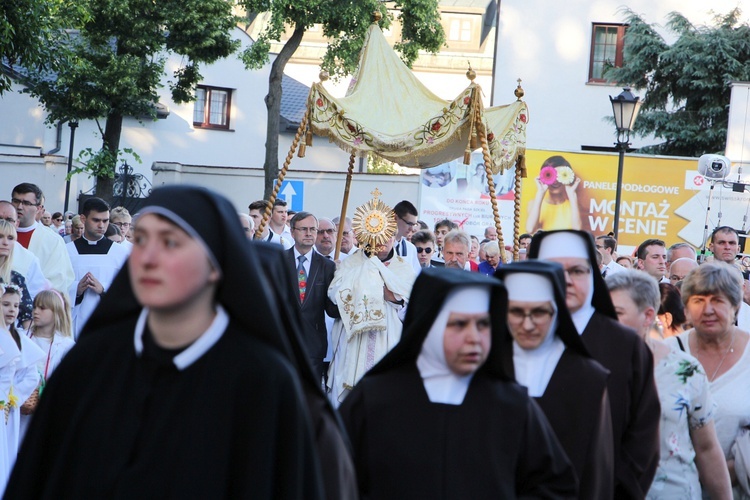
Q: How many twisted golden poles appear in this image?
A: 4